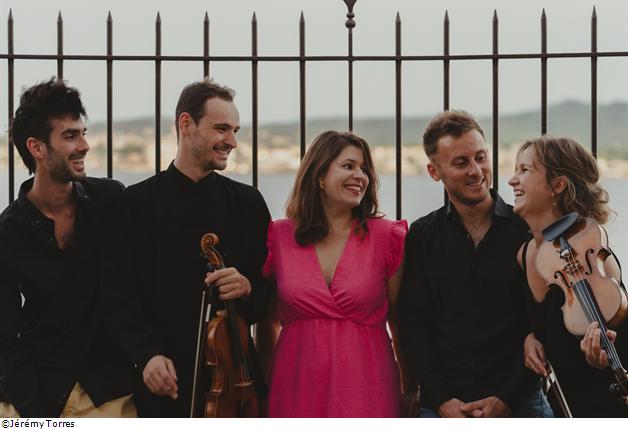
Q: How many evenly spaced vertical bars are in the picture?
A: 13